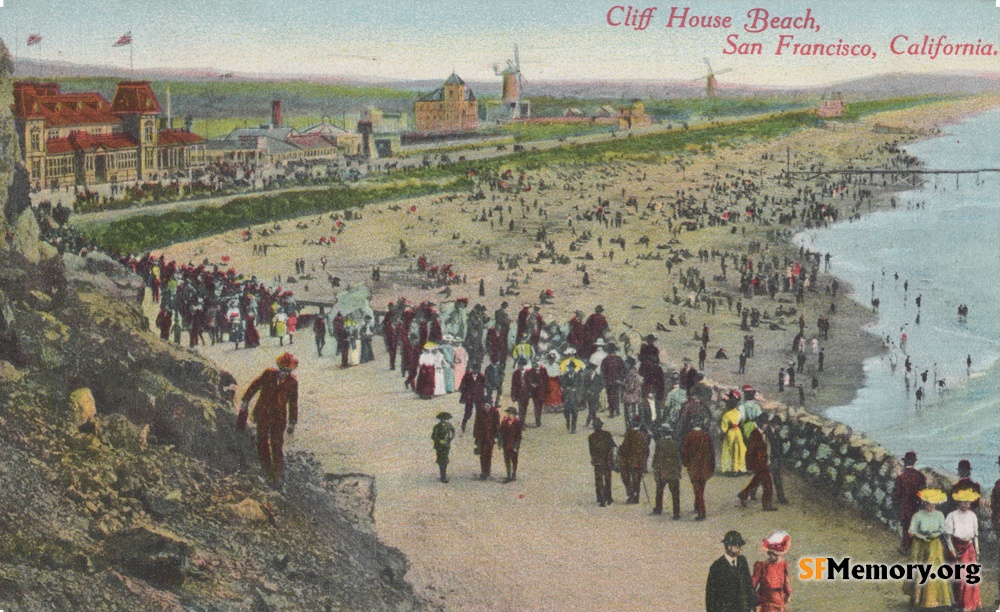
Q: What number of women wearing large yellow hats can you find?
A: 2